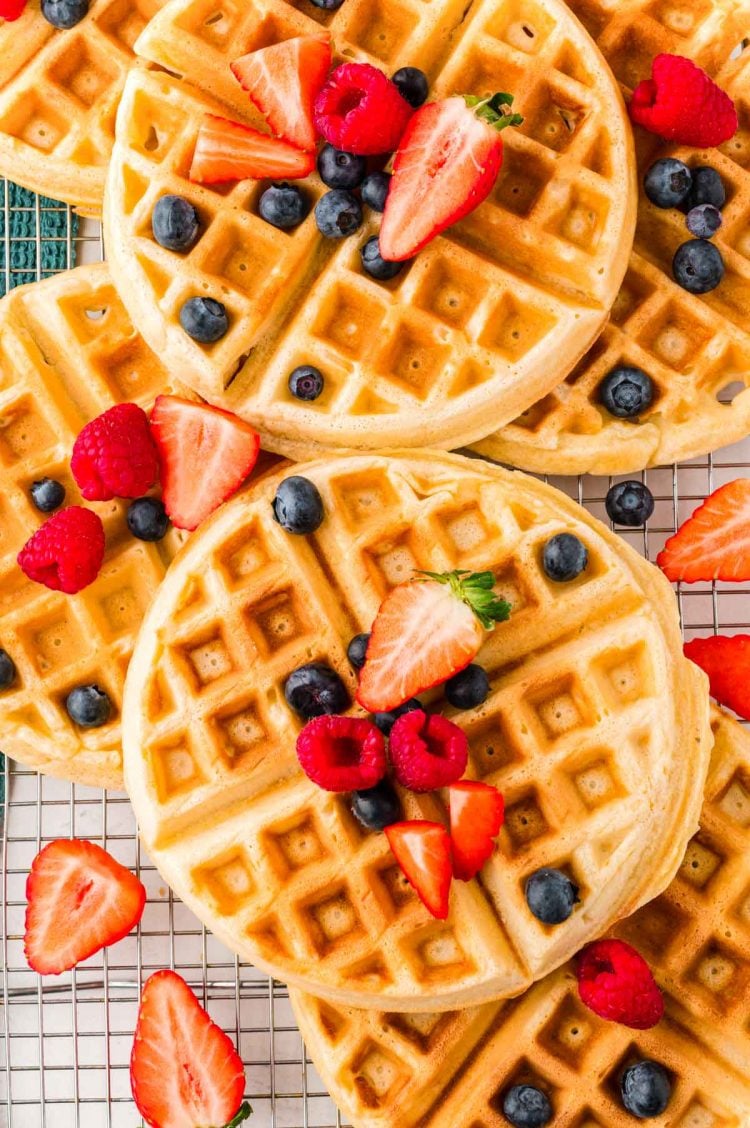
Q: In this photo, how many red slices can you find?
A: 11